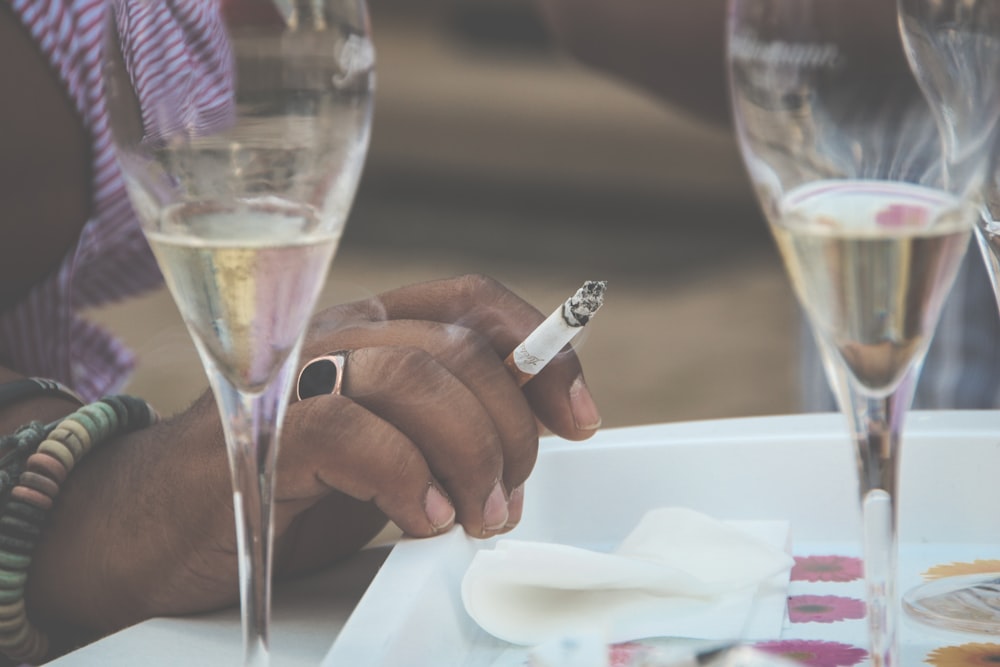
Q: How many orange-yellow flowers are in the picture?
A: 2